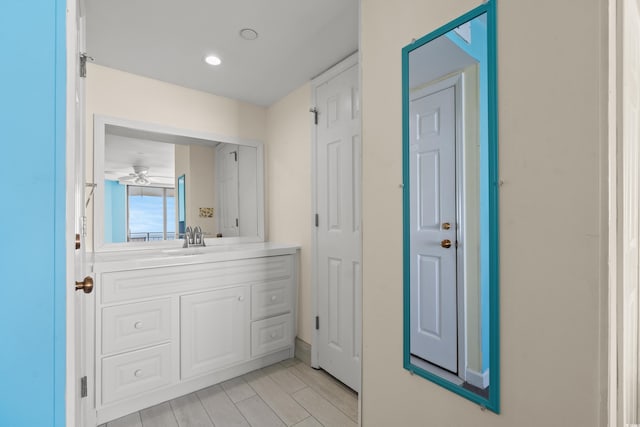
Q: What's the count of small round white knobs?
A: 5